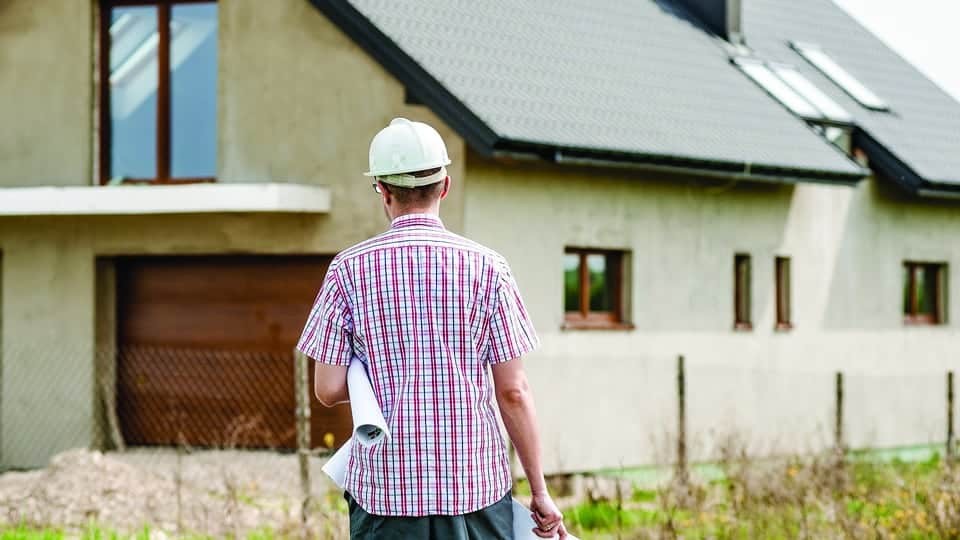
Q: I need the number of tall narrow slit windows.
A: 2